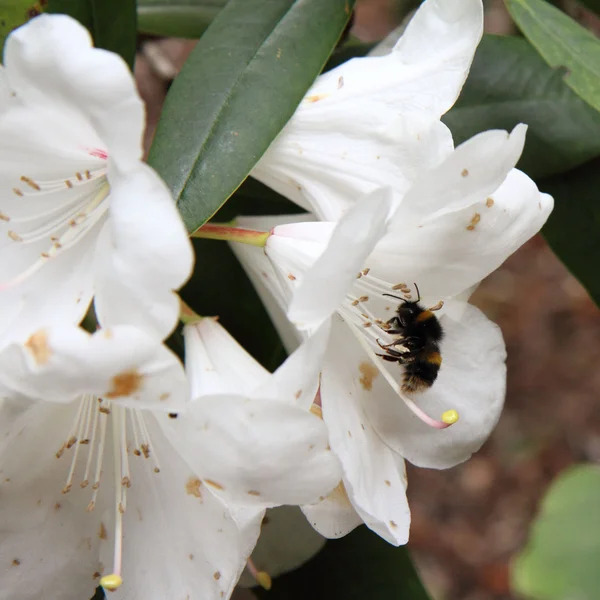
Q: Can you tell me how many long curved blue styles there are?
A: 0